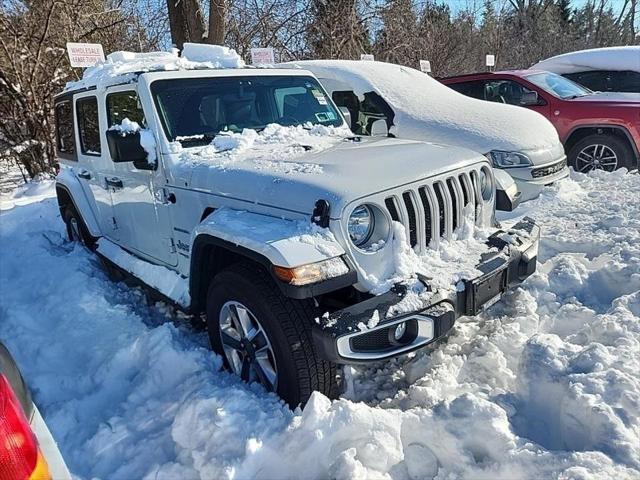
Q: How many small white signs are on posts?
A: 5